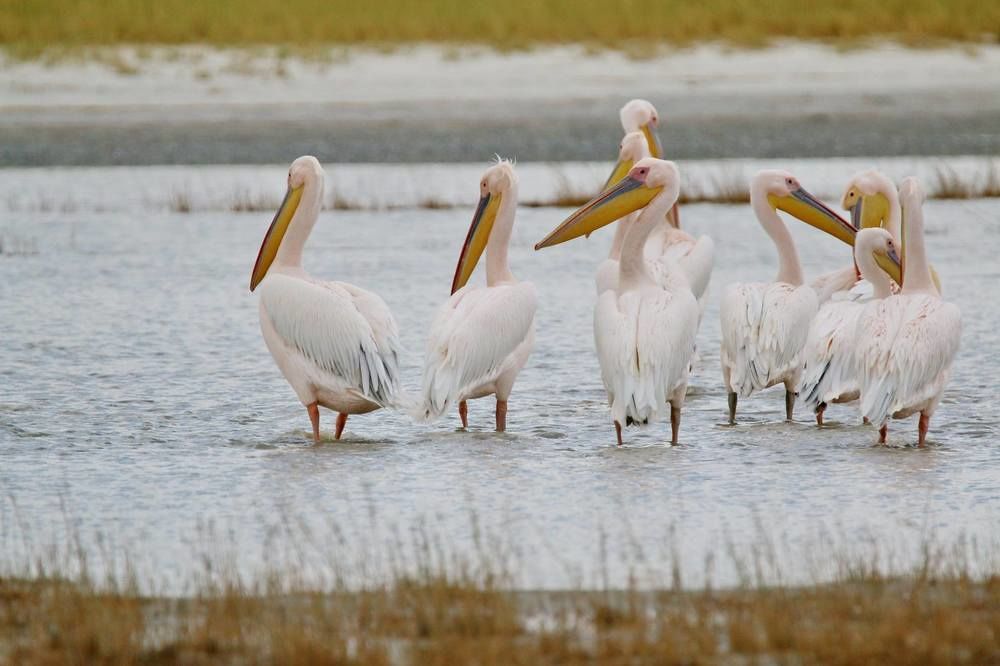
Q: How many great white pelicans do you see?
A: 9